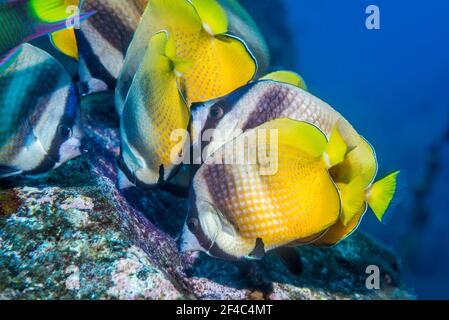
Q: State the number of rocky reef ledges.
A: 1